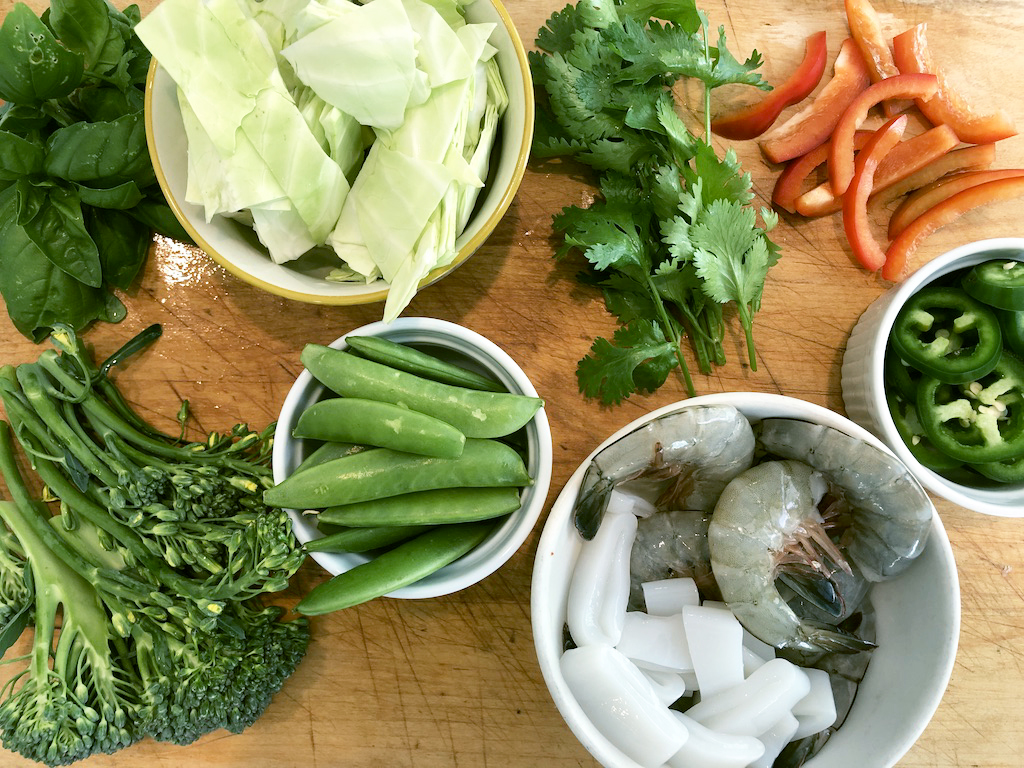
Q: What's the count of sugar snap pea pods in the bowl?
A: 8